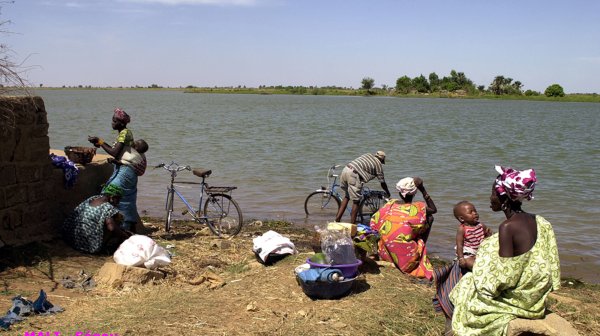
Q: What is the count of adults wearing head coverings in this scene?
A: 5